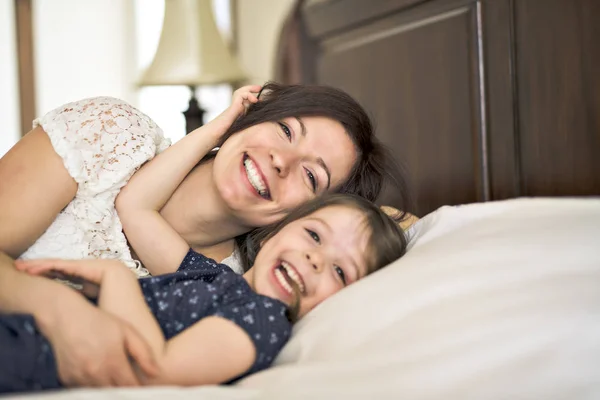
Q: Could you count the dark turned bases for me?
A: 1